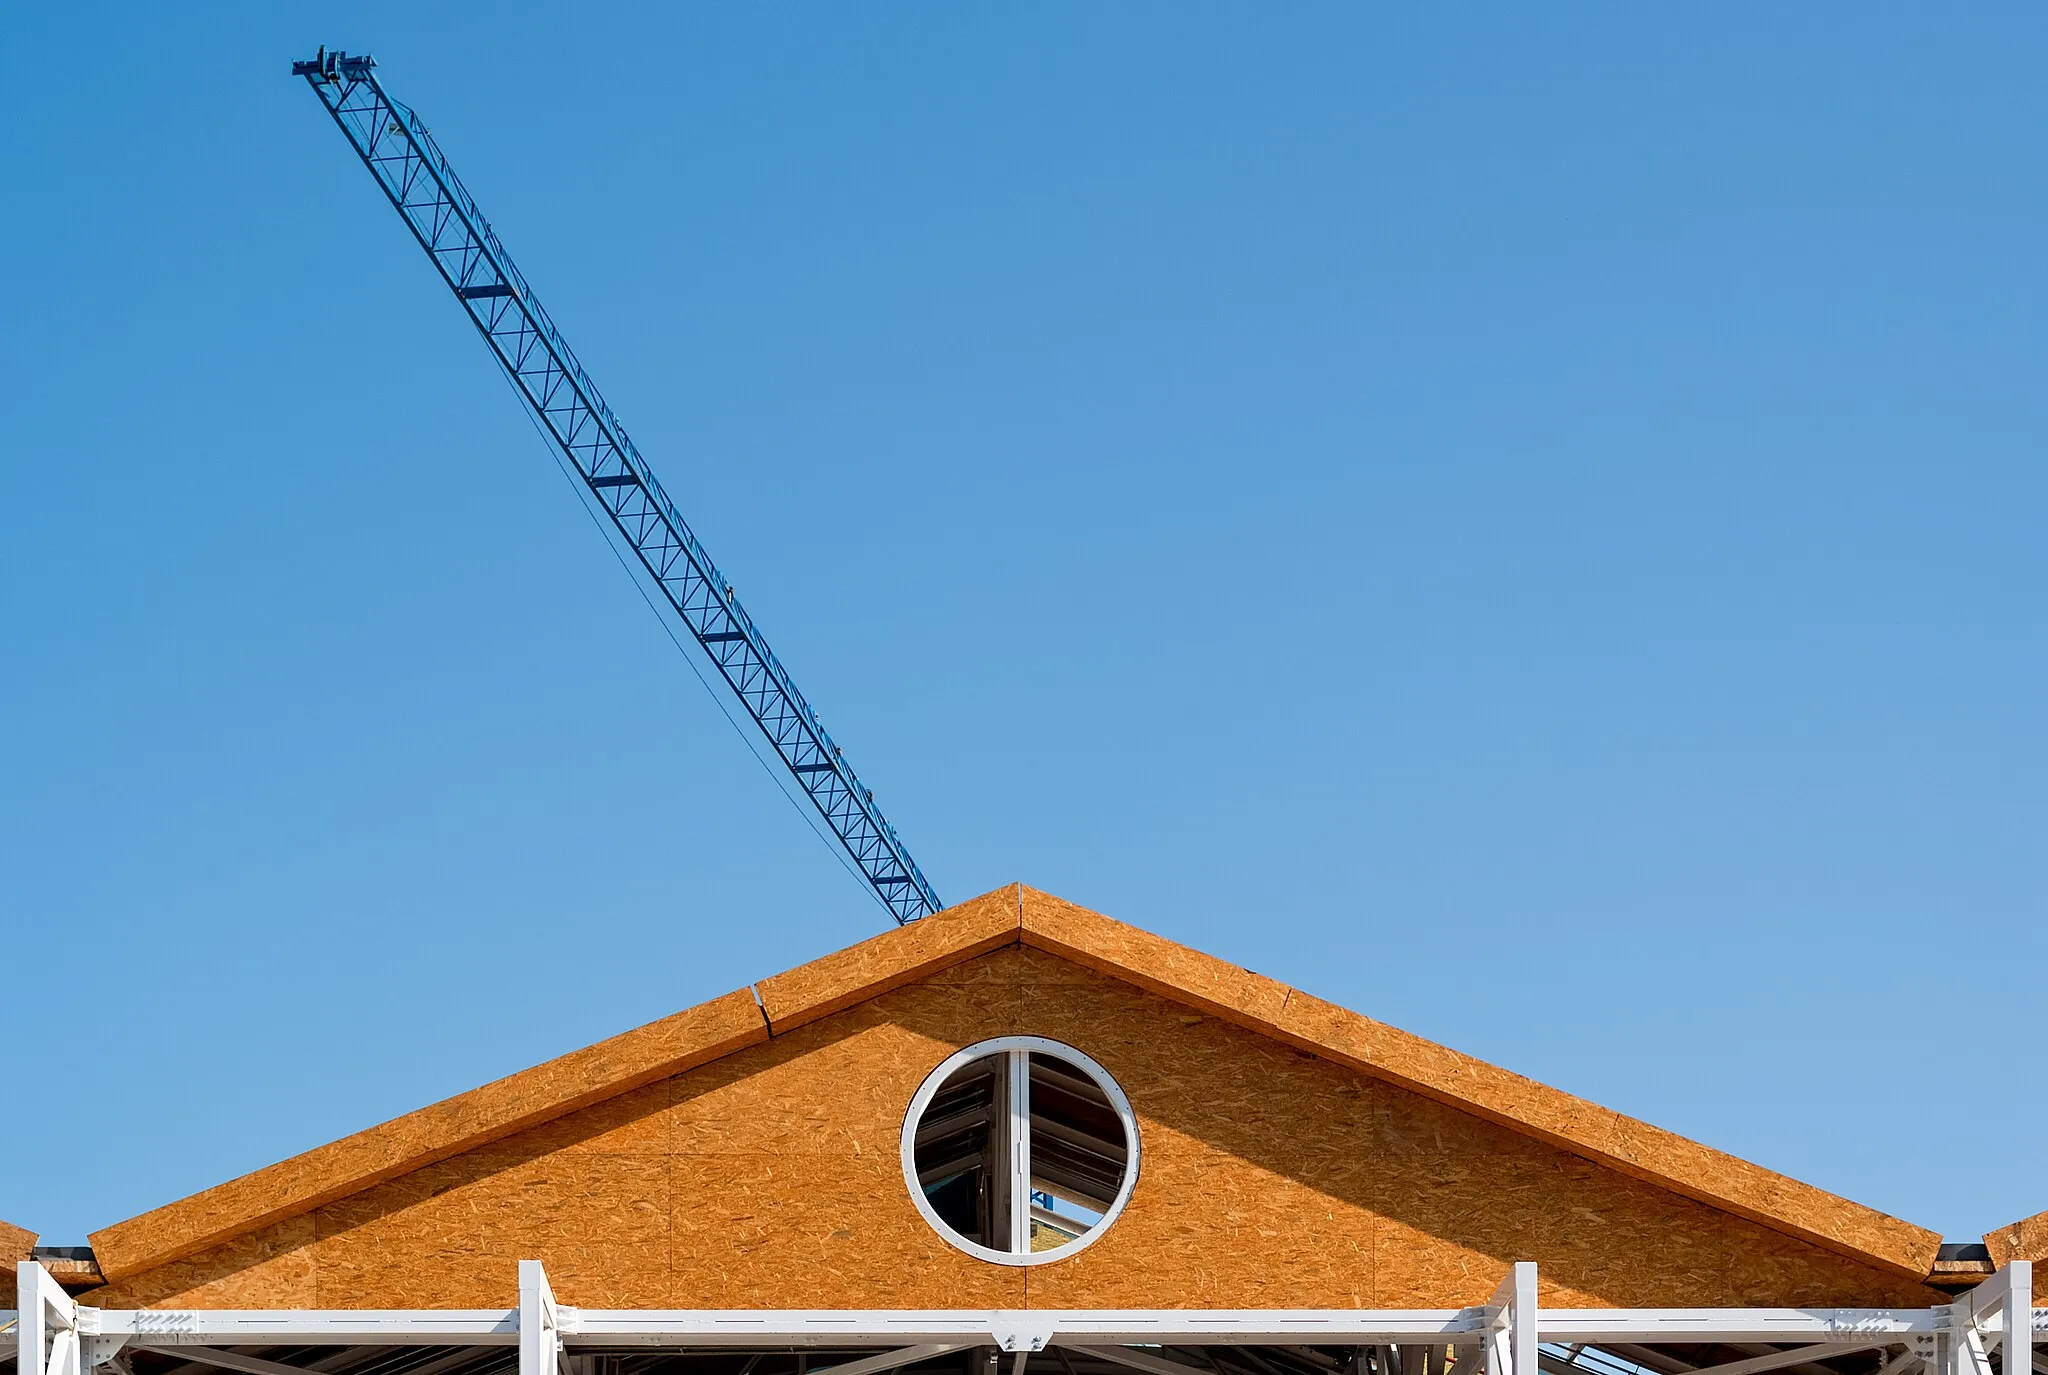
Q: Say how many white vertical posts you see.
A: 4